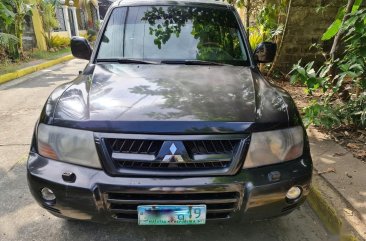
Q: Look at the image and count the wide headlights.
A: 2